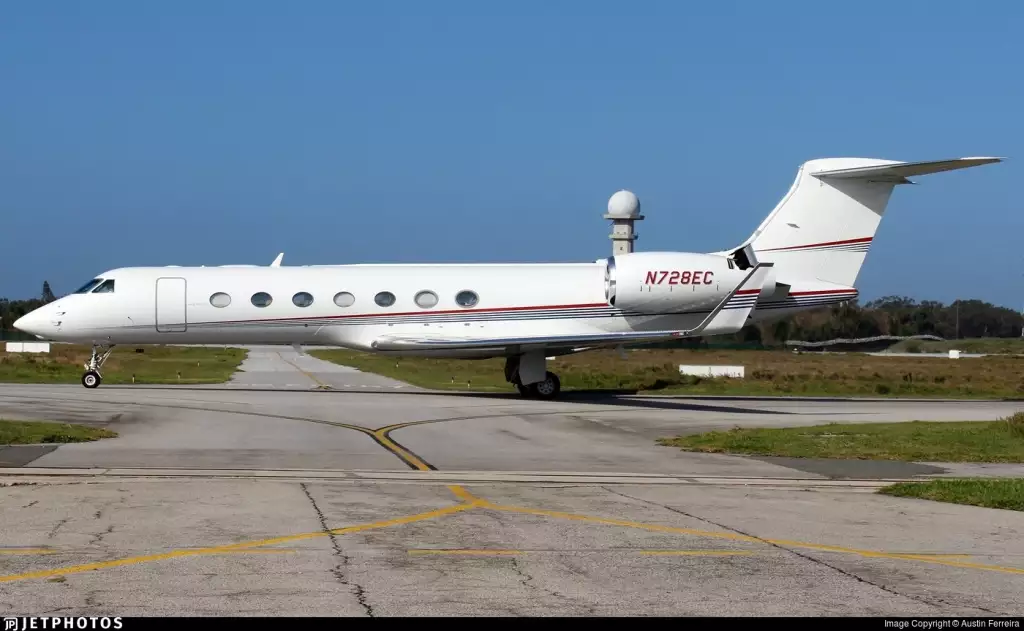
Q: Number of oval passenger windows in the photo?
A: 7